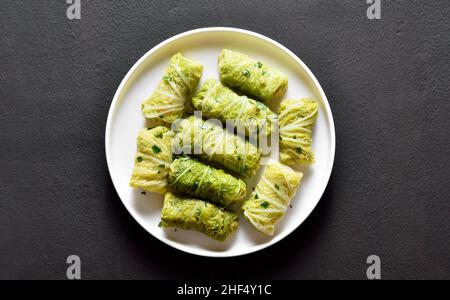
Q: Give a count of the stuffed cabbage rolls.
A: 9